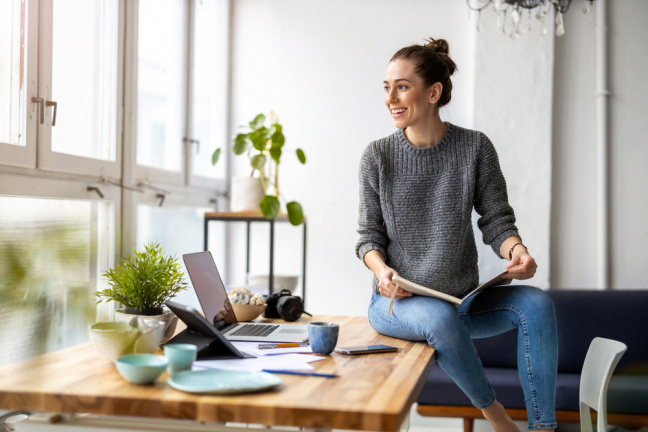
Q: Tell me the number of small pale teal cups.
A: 1